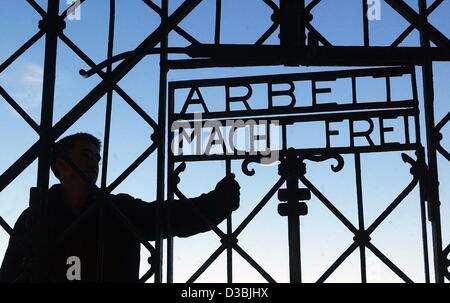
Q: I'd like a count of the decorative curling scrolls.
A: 2